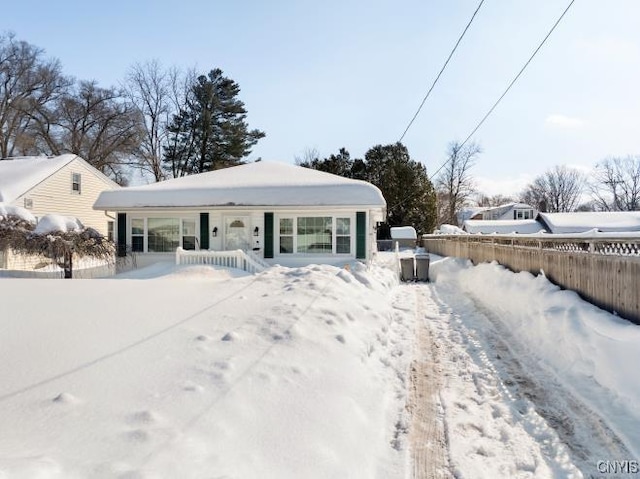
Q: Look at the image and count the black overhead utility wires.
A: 2